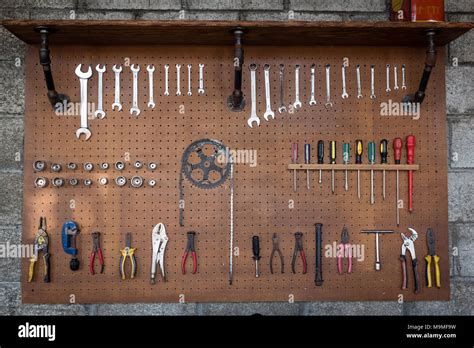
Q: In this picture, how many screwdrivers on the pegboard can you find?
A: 11